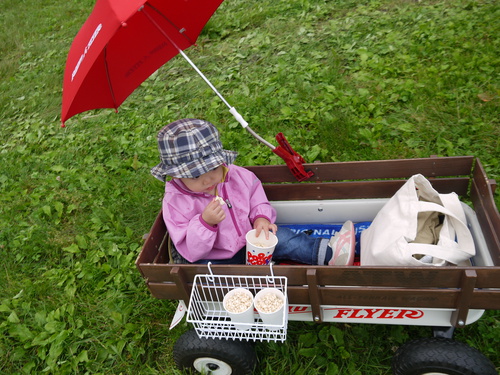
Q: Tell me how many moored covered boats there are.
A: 0